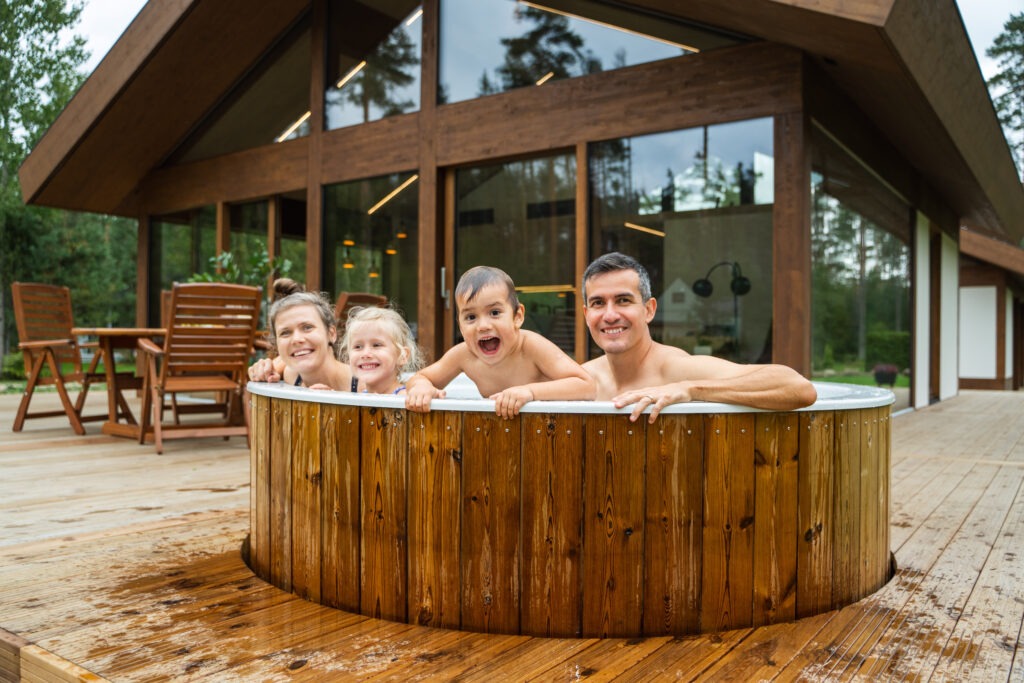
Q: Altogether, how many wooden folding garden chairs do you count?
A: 4